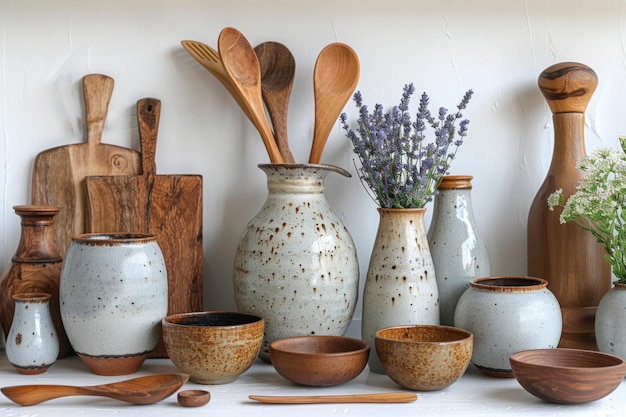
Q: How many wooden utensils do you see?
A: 6